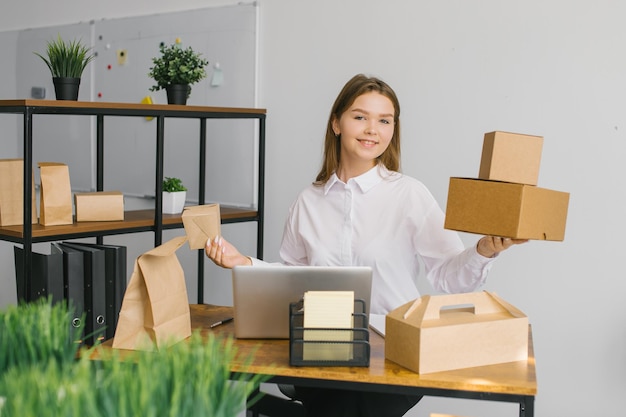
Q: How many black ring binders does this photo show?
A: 4